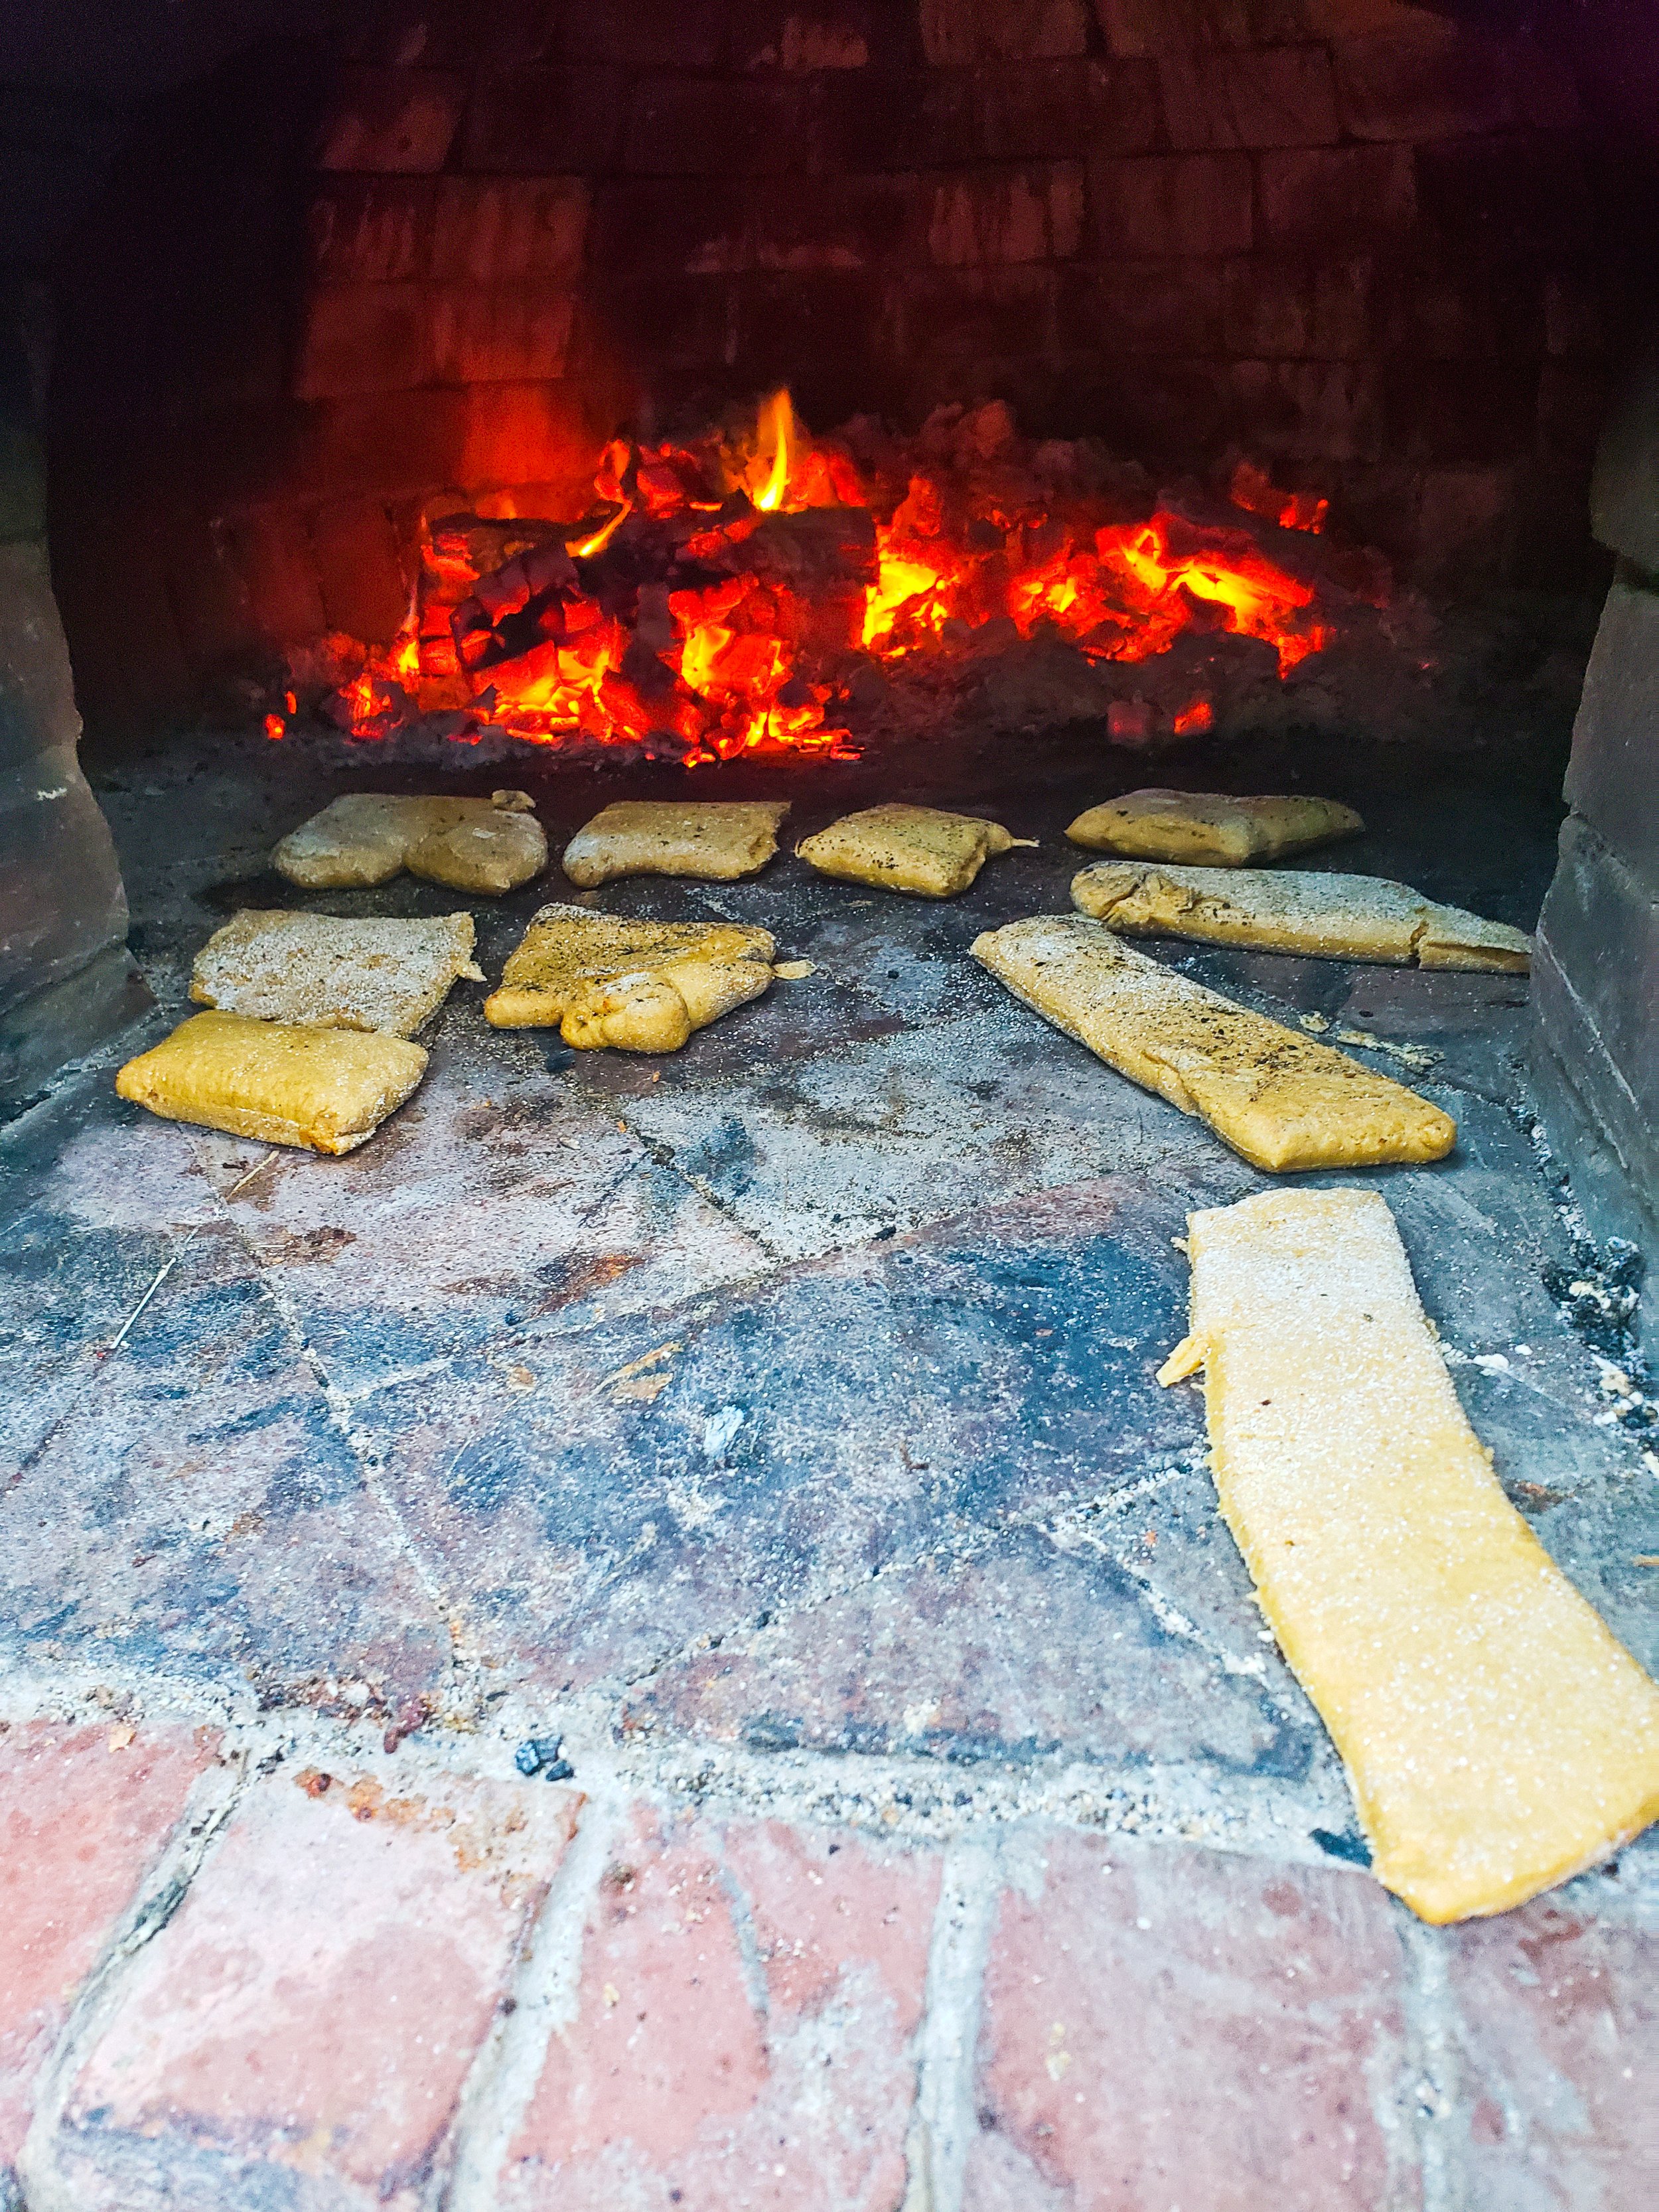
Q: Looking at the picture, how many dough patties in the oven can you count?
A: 10